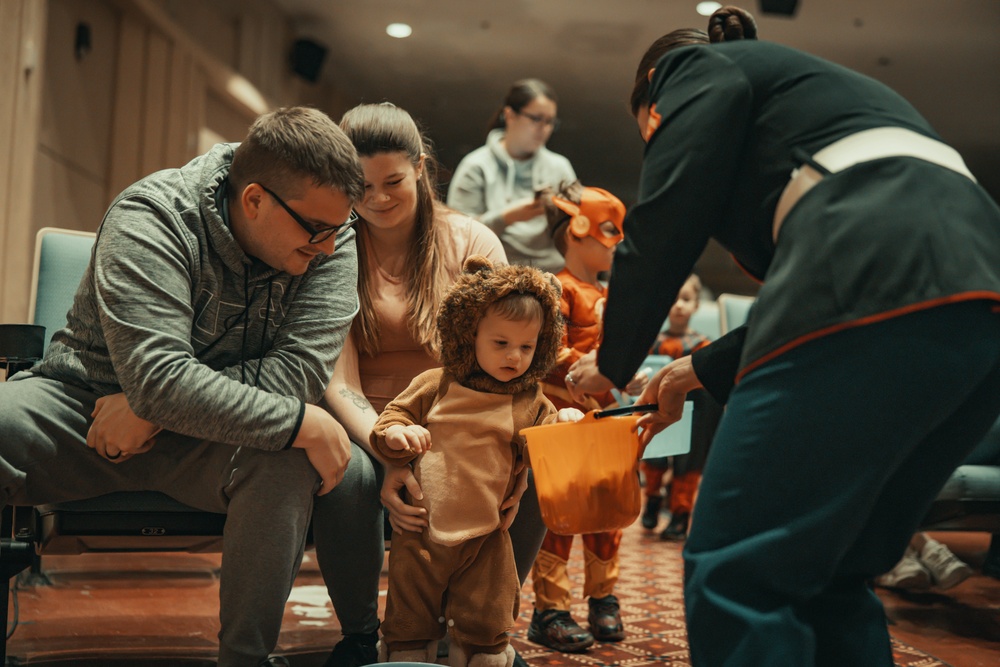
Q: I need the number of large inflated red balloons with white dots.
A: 0